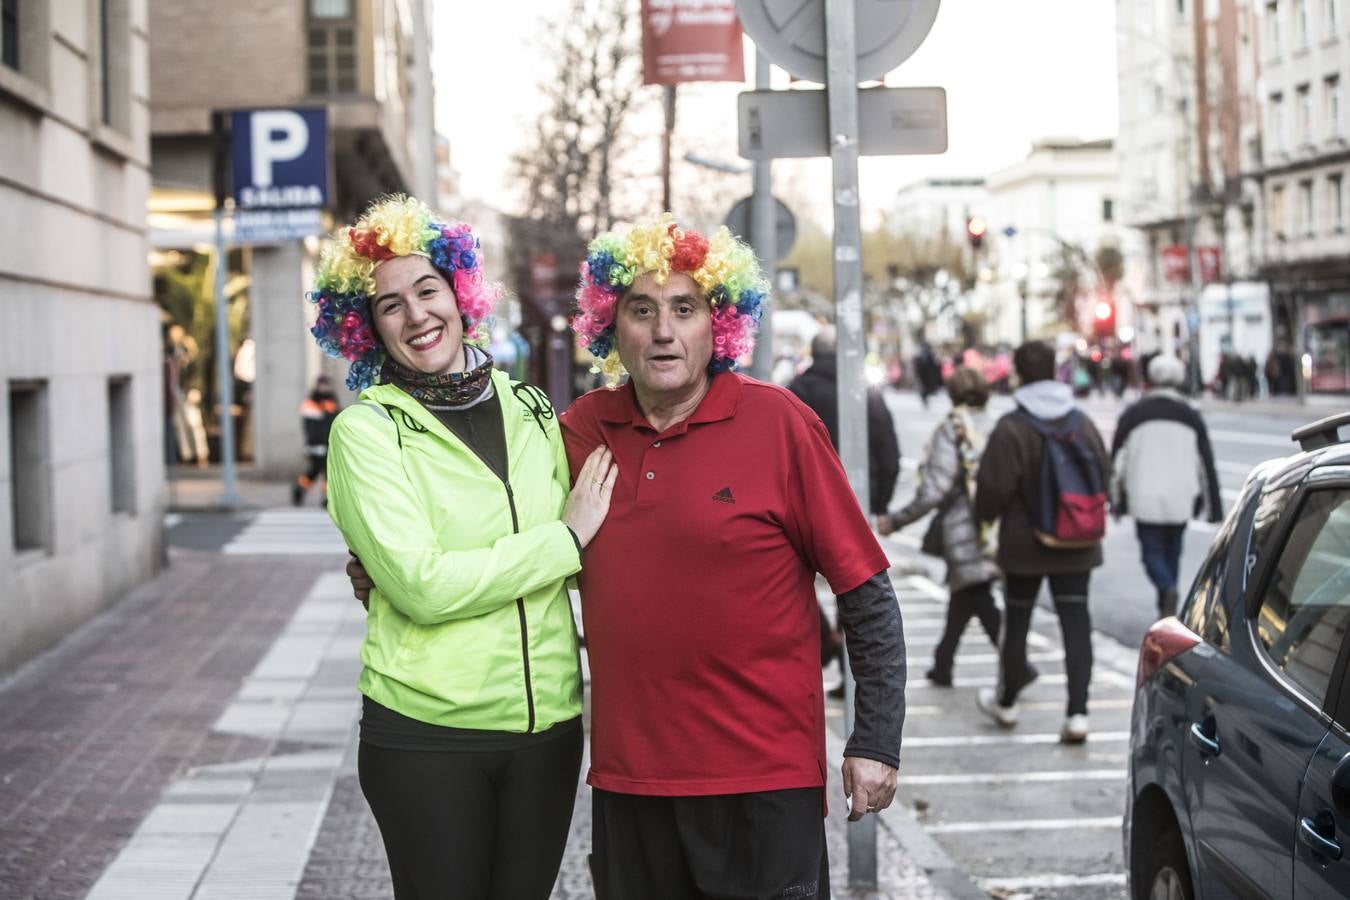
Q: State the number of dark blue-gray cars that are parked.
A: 1